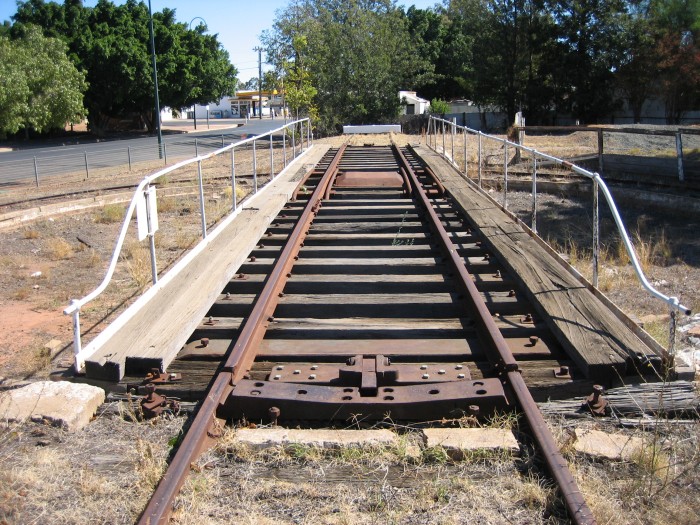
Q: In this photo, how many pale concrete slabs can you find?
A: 4